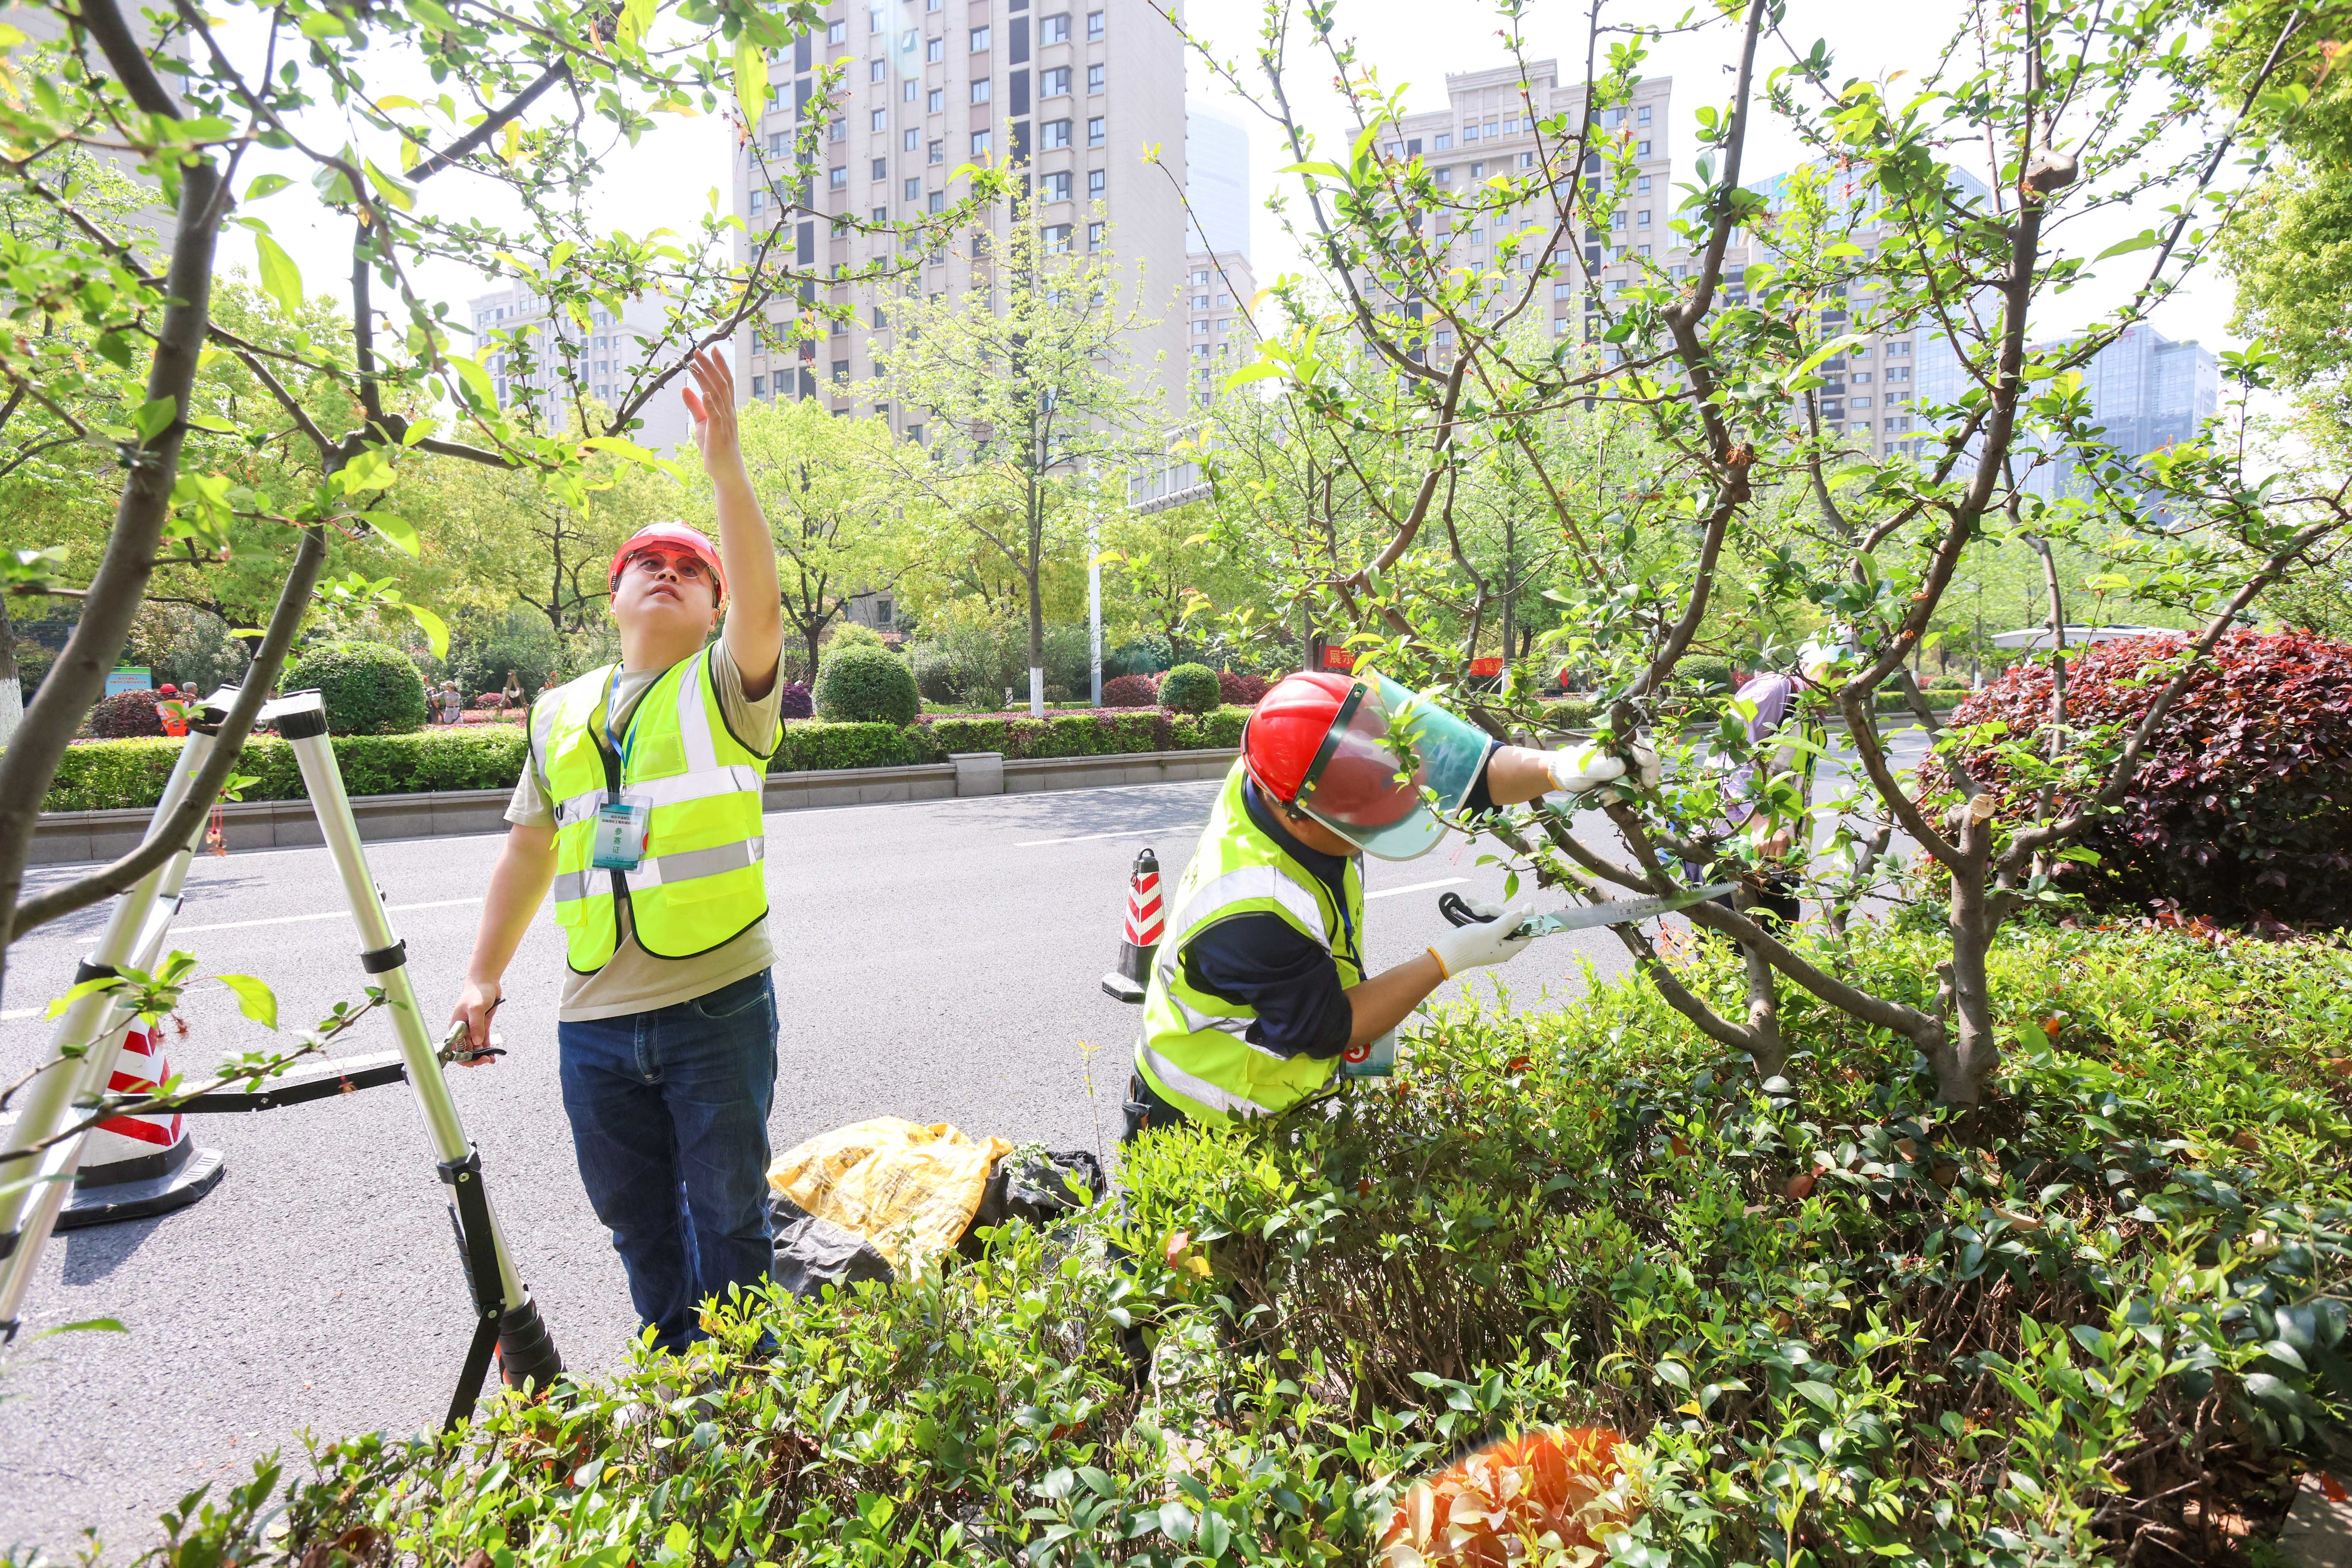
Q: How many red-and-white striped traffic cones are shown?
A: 2